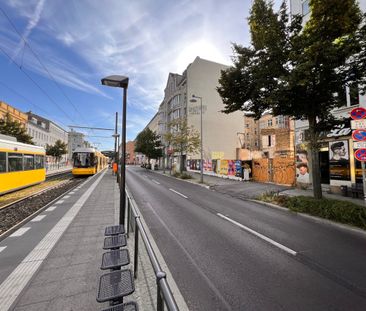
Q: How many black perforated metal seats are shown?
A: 5